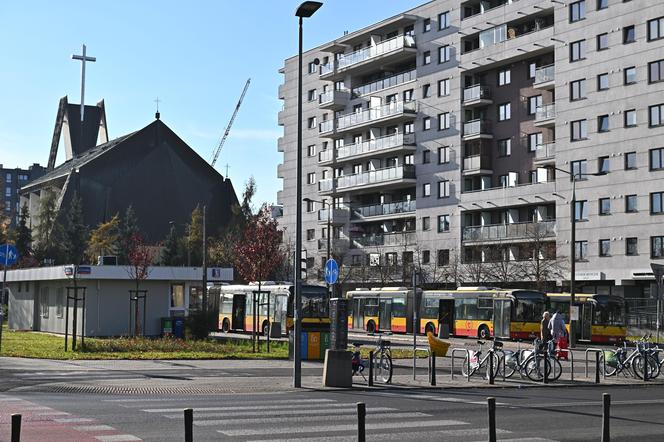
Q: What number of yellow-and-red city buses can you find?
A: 3